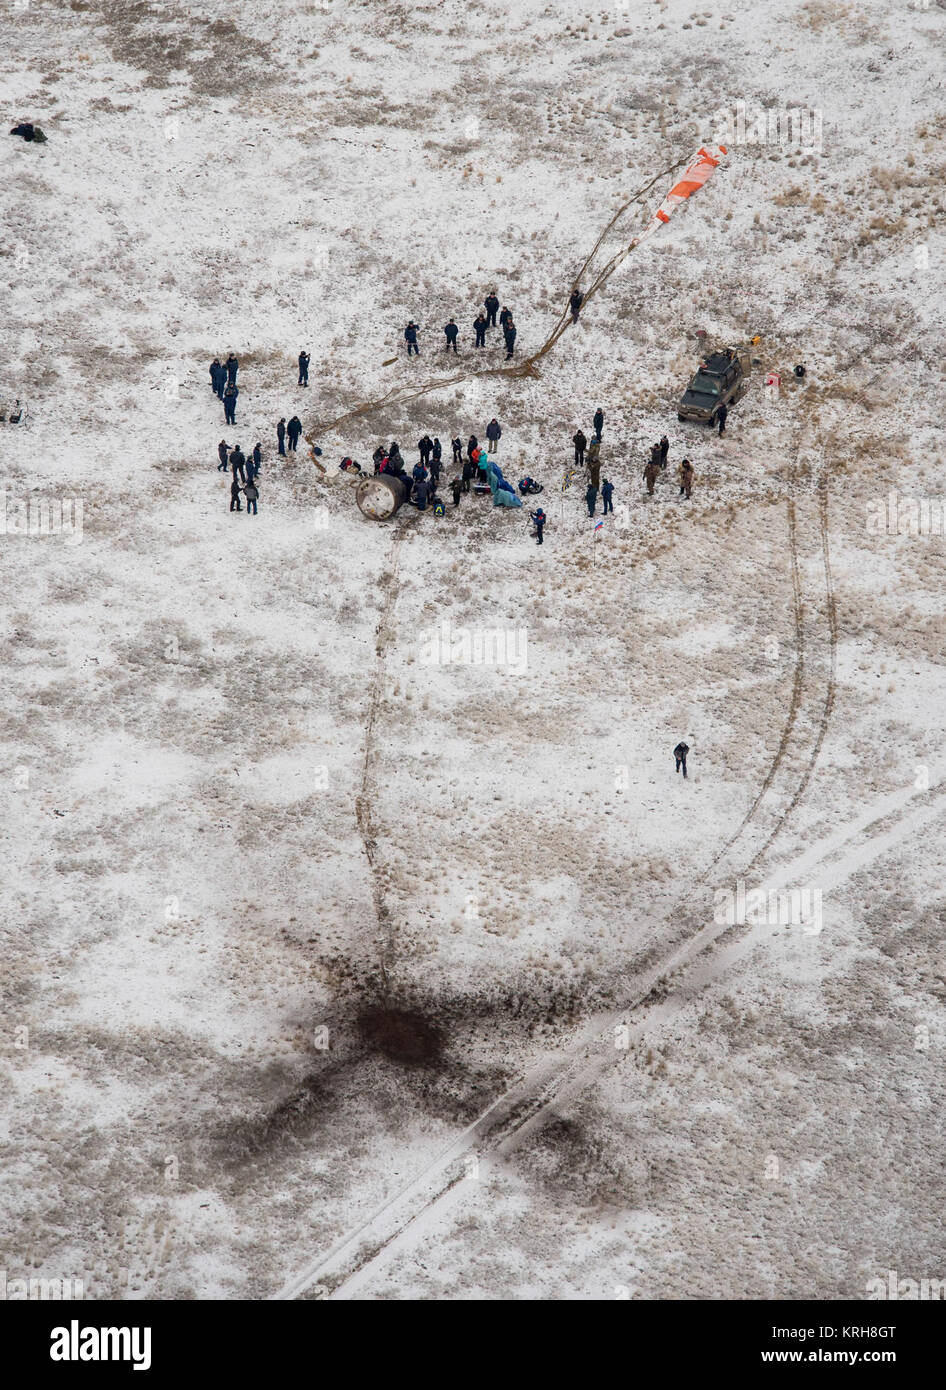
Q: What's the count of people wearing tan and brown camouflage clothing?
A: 4